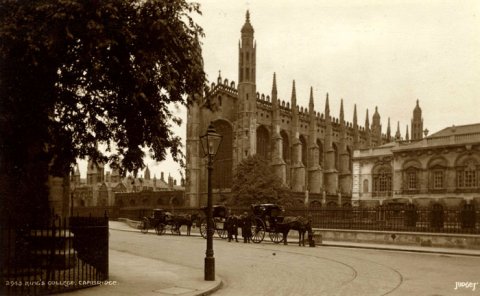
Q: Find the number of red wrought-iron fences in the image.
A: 0